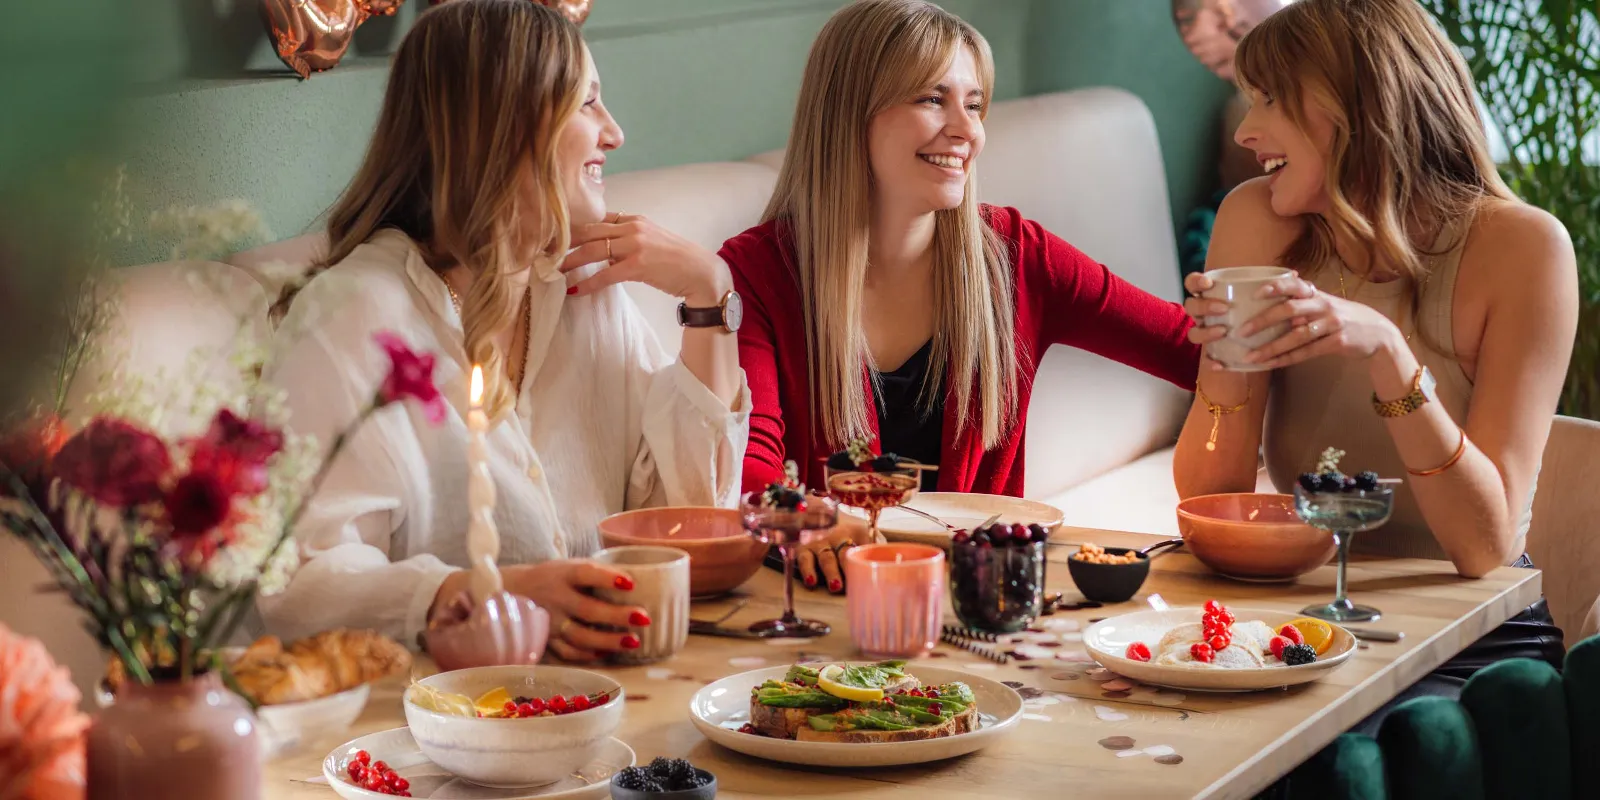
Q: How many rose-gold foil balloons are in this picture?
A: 3